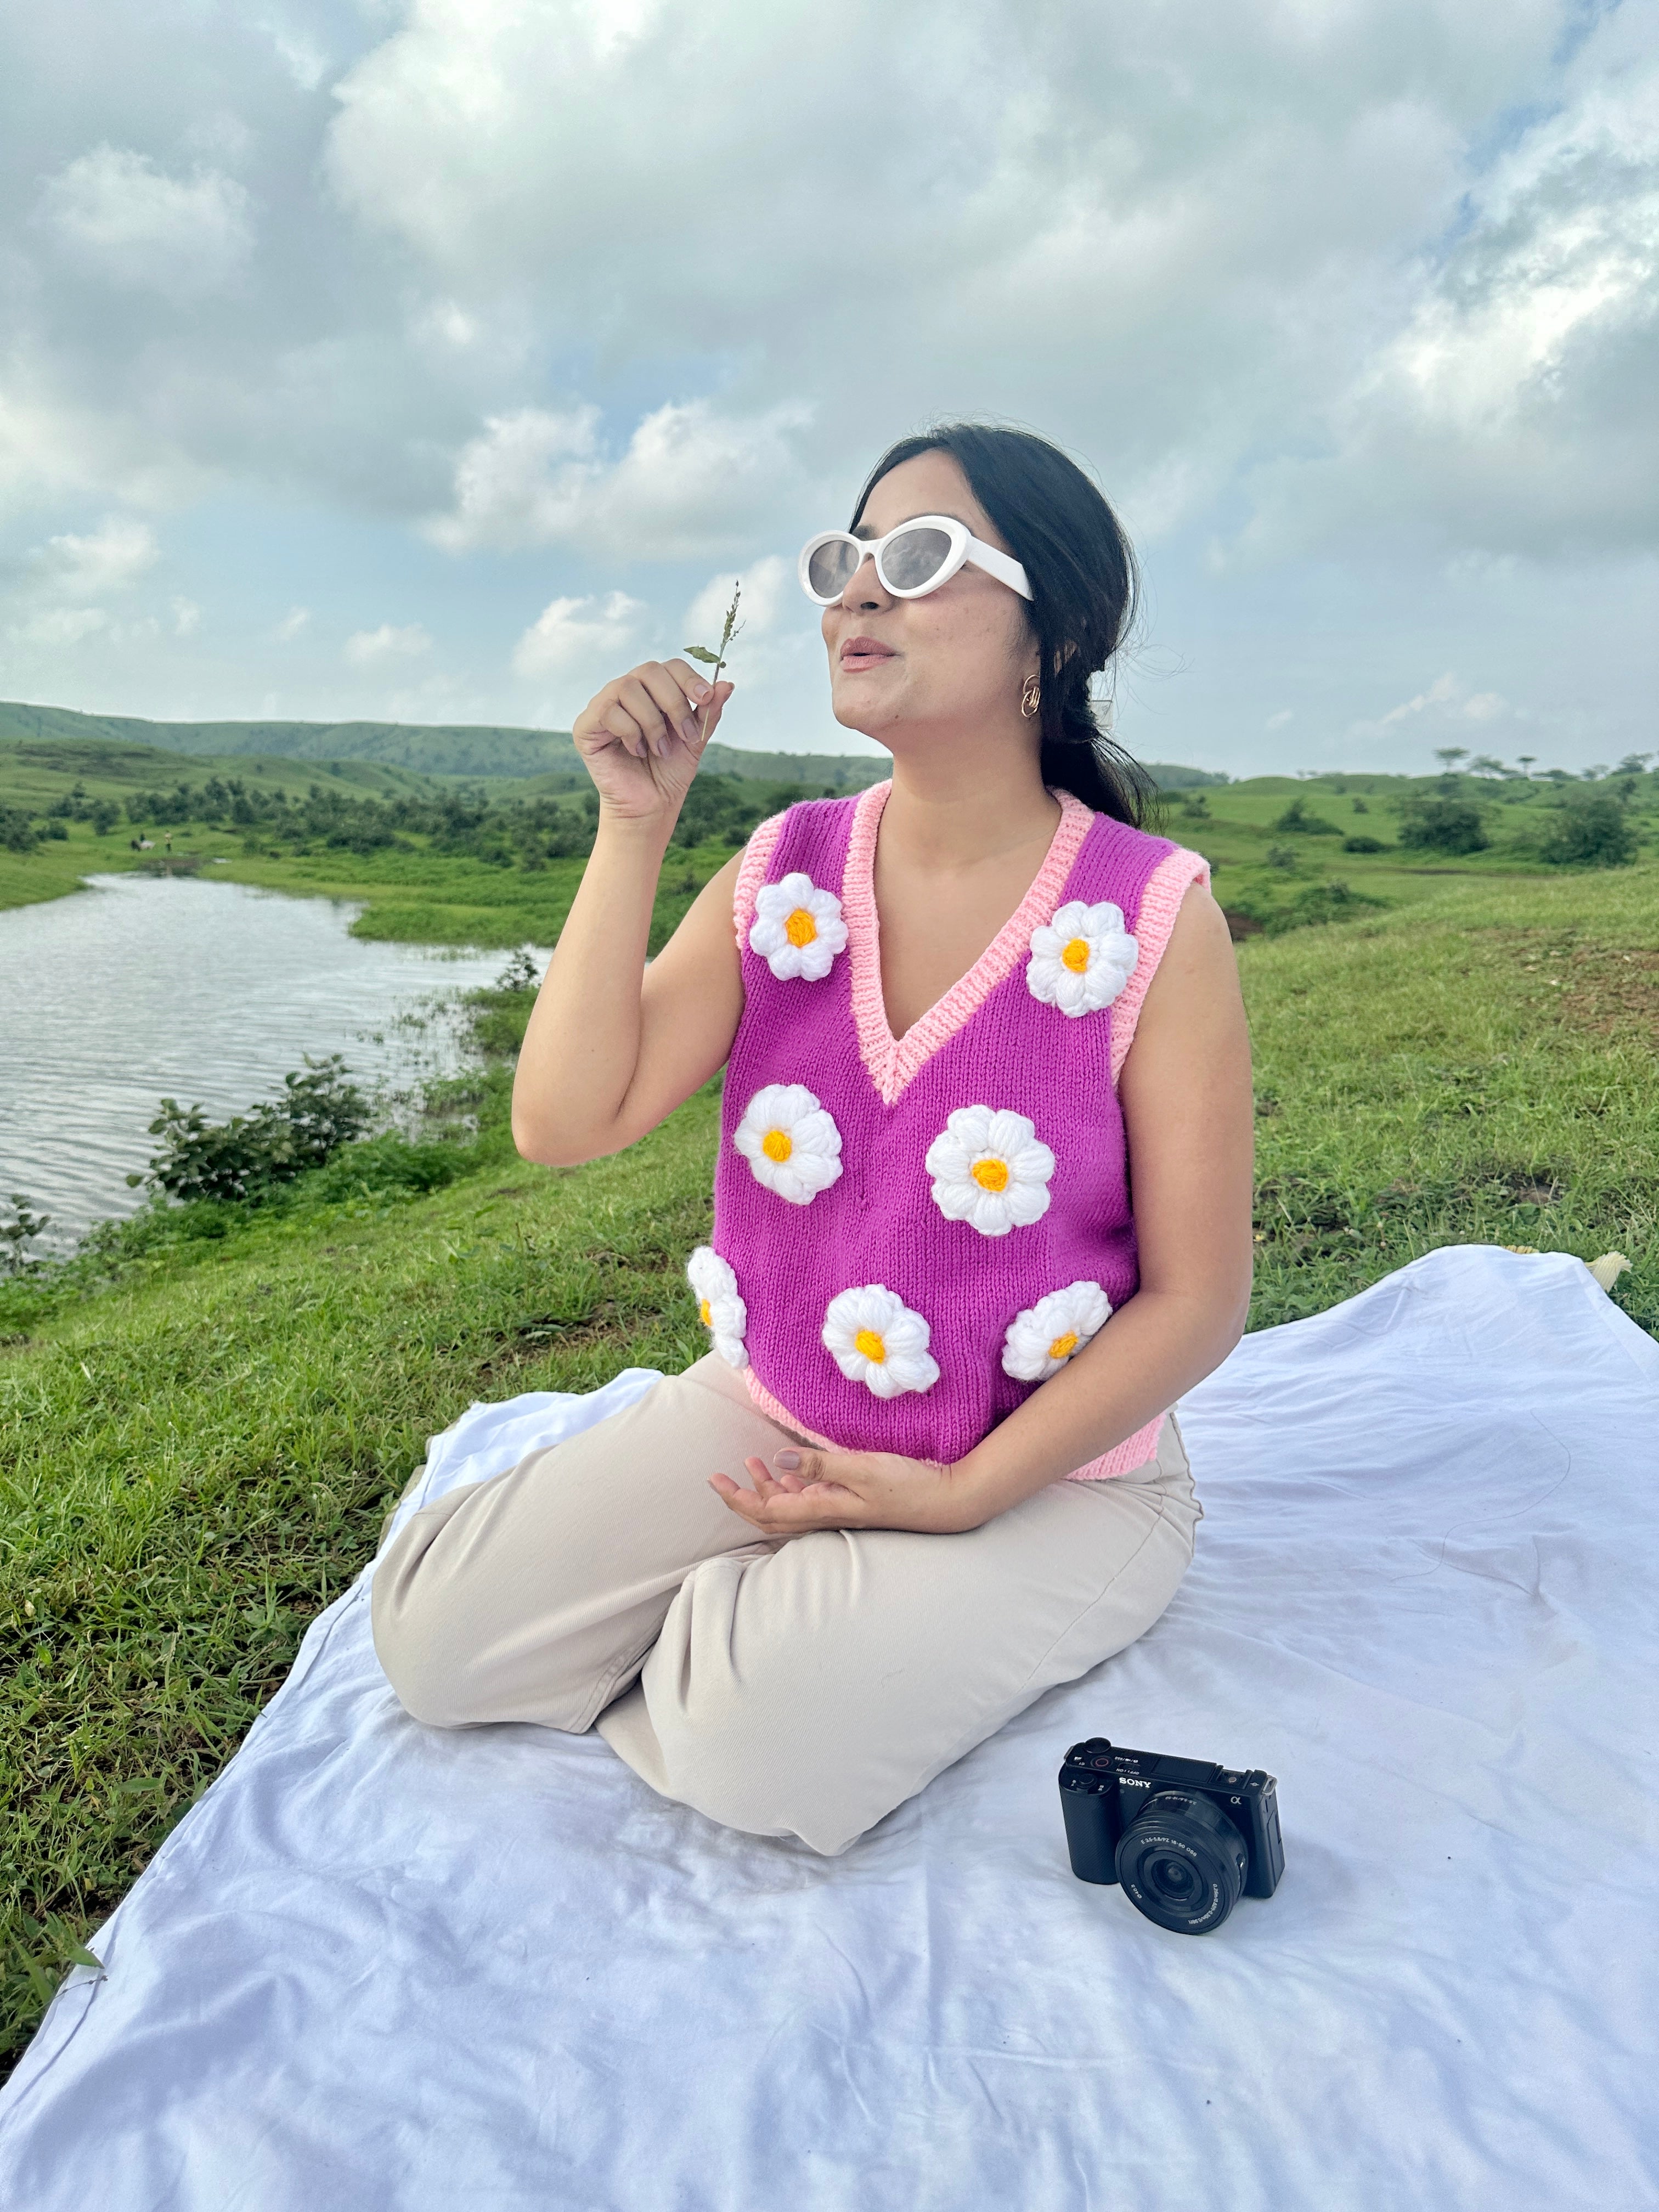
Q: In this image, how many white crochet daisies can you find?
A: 7